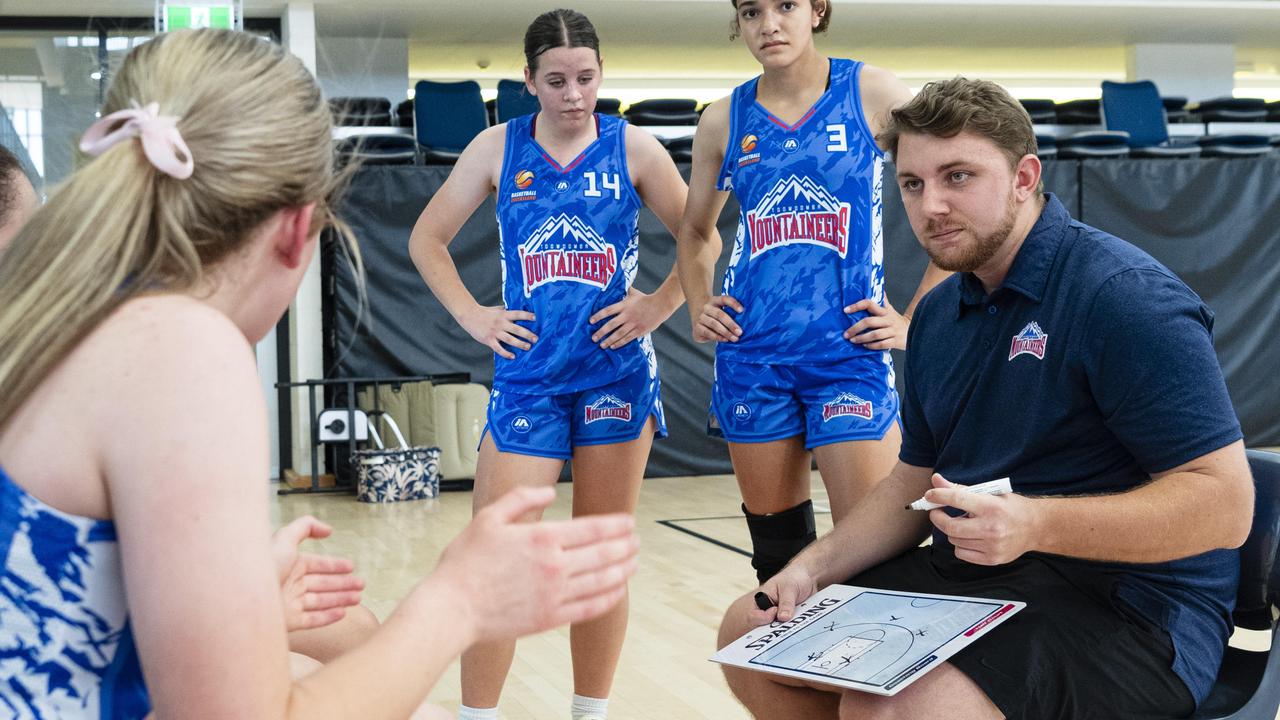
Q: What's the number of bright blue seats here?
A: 3